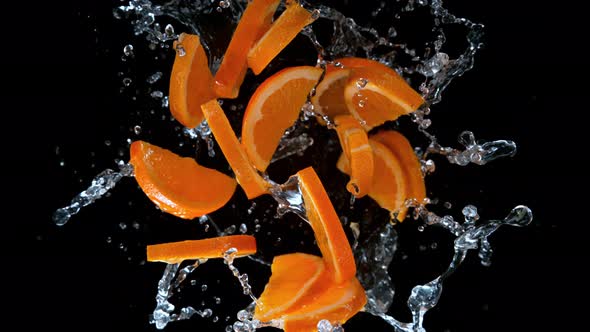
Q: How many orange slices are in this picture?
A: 15